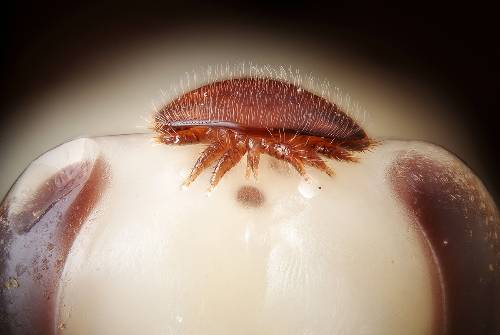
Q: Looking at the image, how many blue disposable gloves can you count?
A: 0